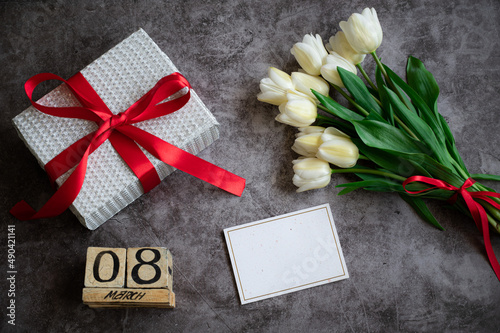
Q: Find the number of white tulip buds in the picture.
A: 10